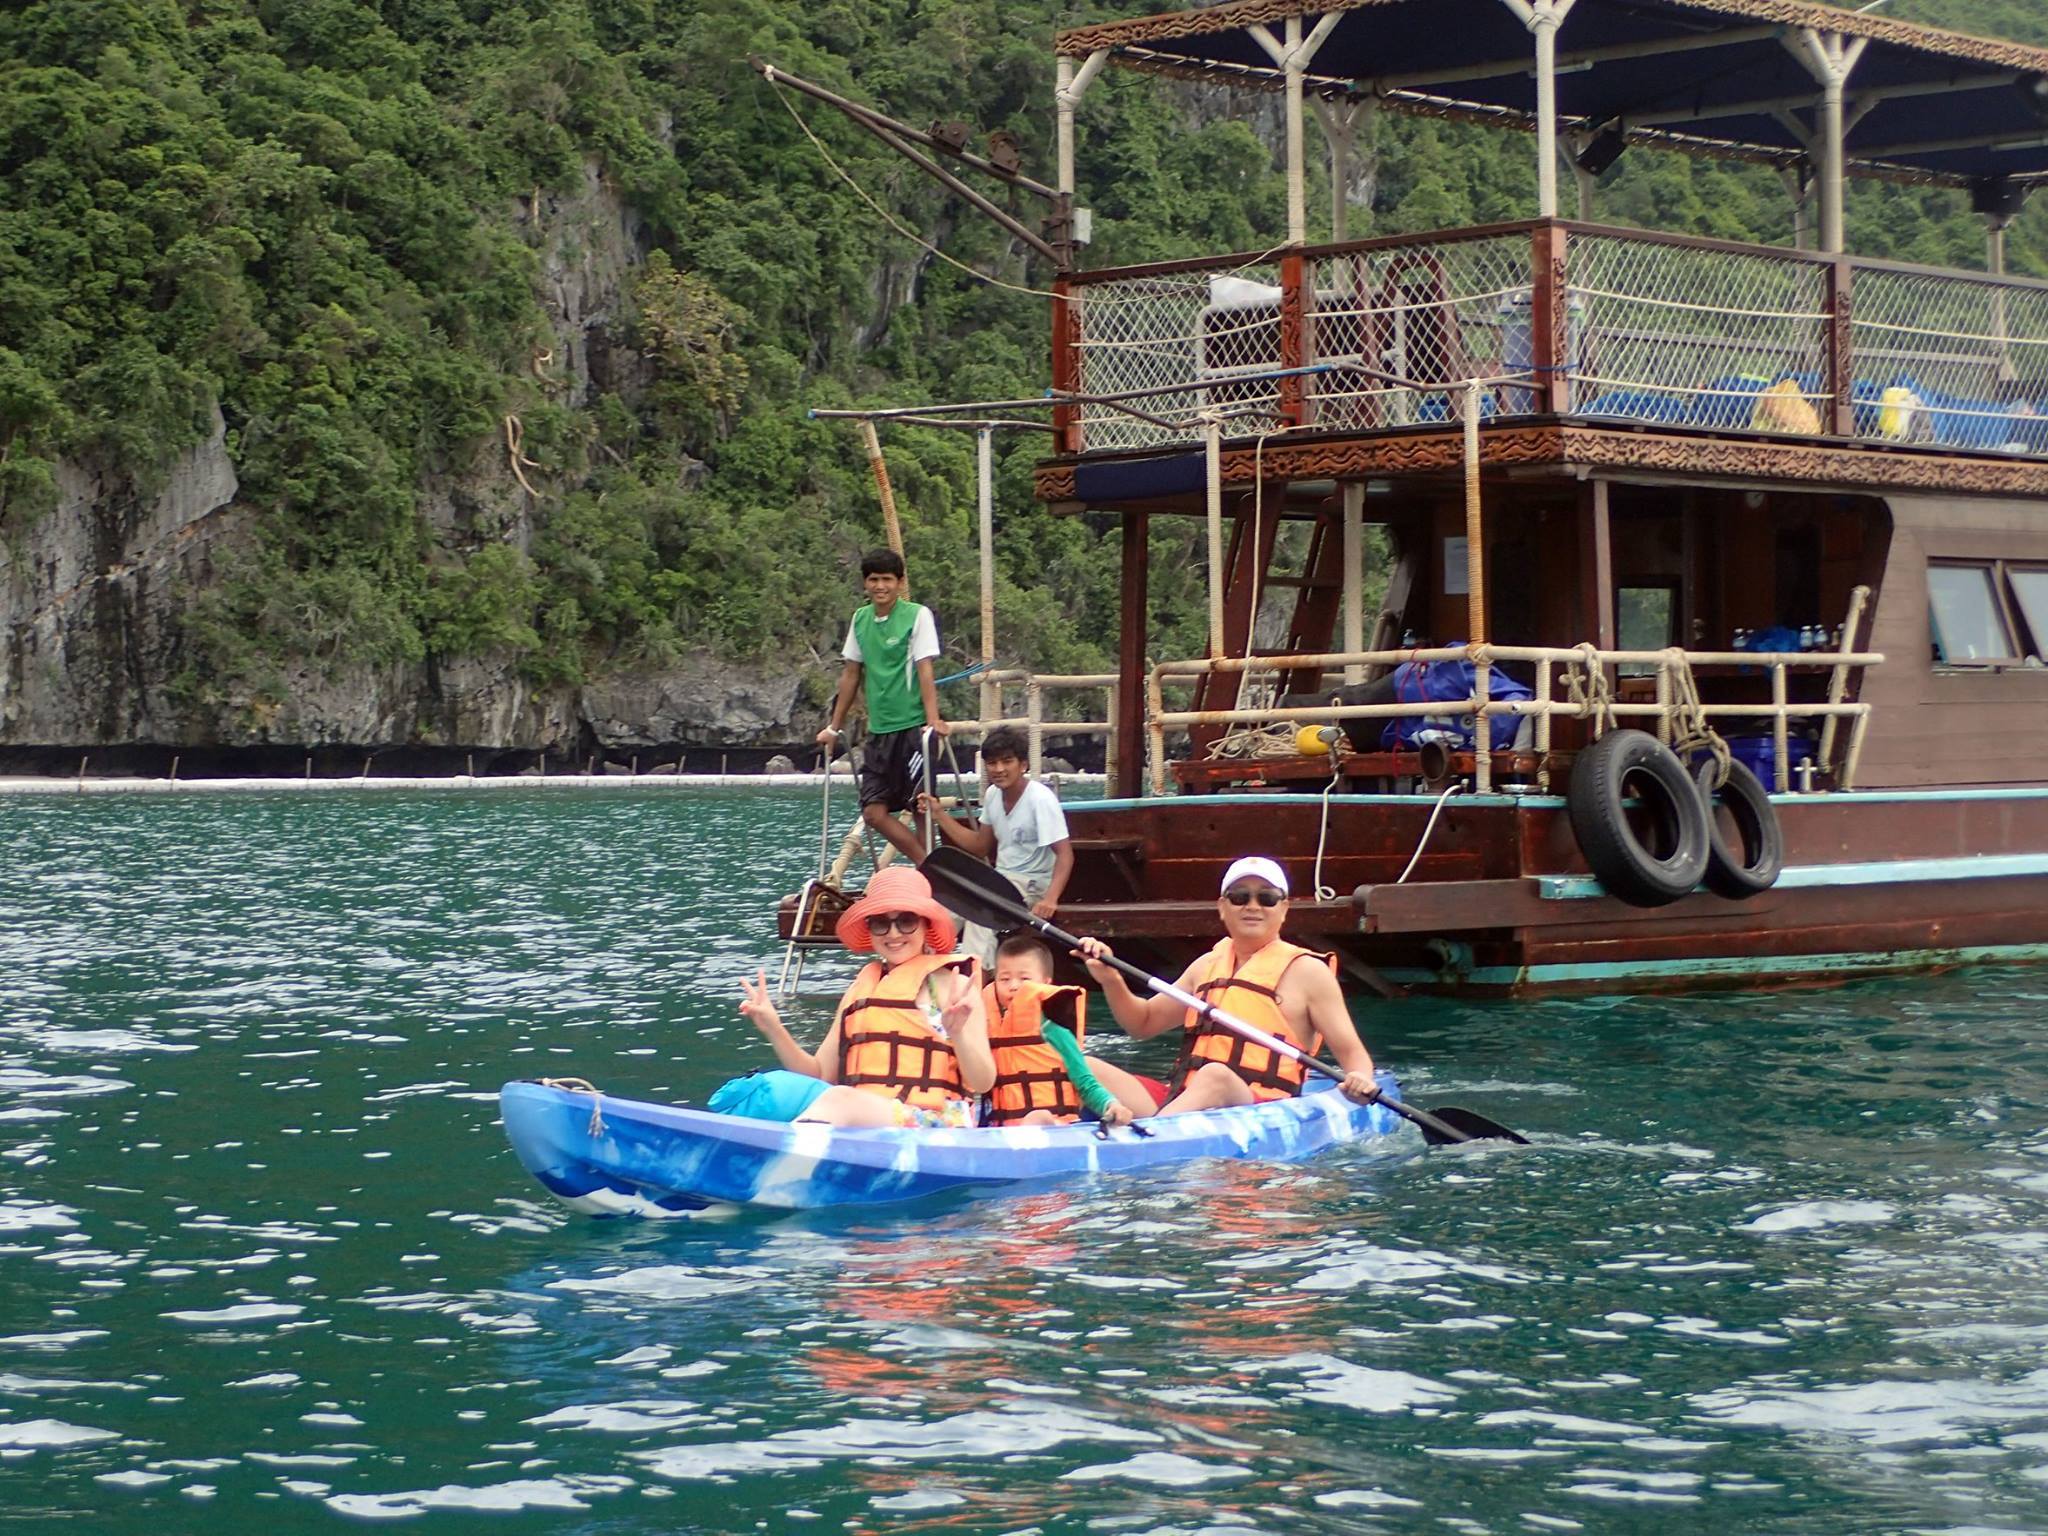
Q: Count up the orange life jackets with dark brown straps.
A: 3